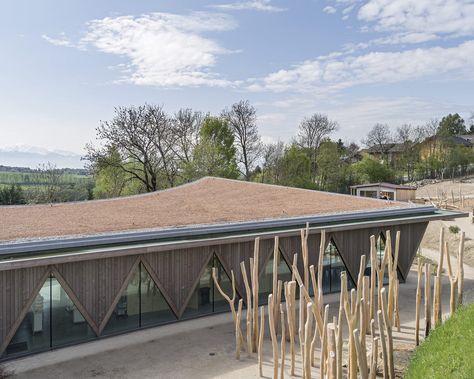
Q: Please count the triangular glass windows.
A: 6